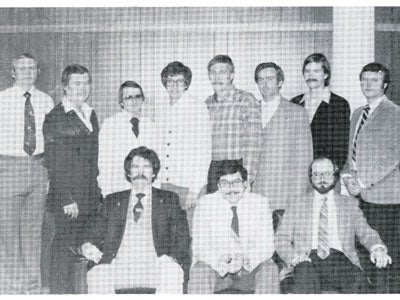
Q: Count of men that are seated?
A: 3